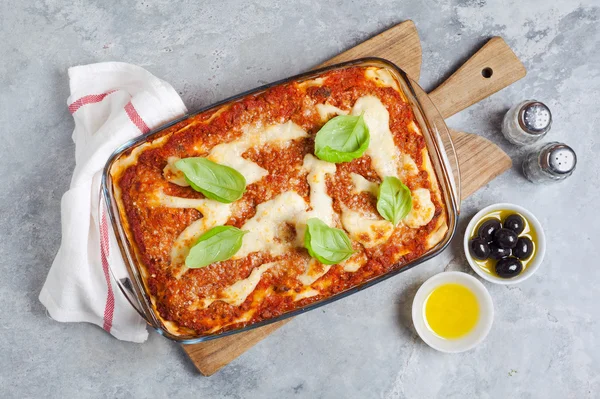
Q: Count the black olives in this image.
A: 7